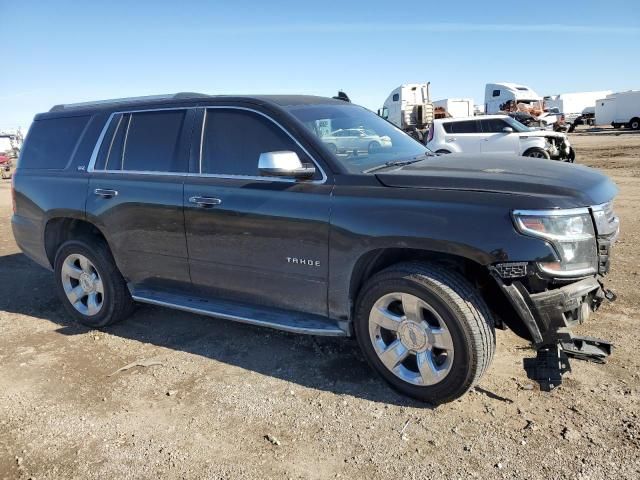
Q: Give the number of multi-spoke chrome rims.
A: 2